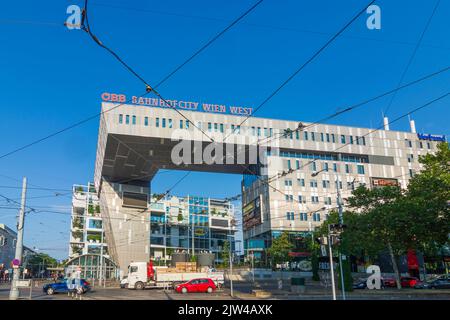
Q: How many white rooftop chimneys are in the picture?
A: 2